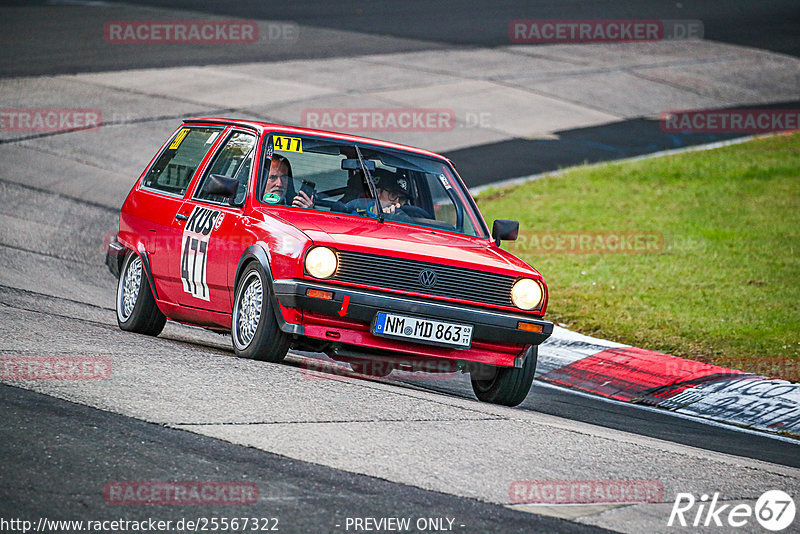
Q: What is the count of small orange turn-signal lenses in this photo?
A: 2